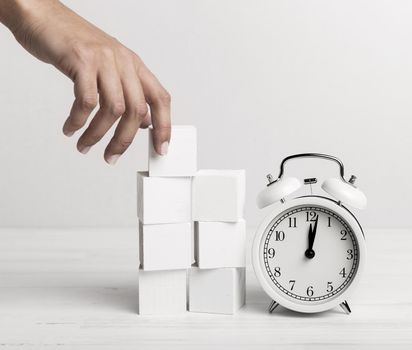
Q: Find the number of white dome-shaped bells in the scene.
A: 2